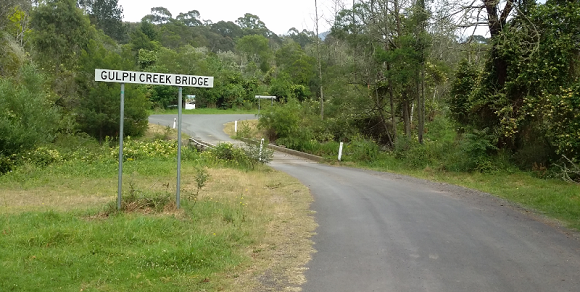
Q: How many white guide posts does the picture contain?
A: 4